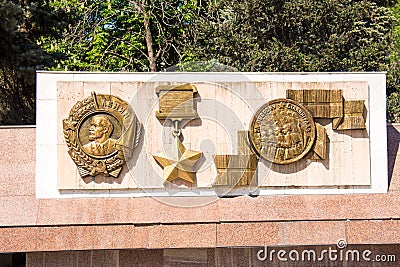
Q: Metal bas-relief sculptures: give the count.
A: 3